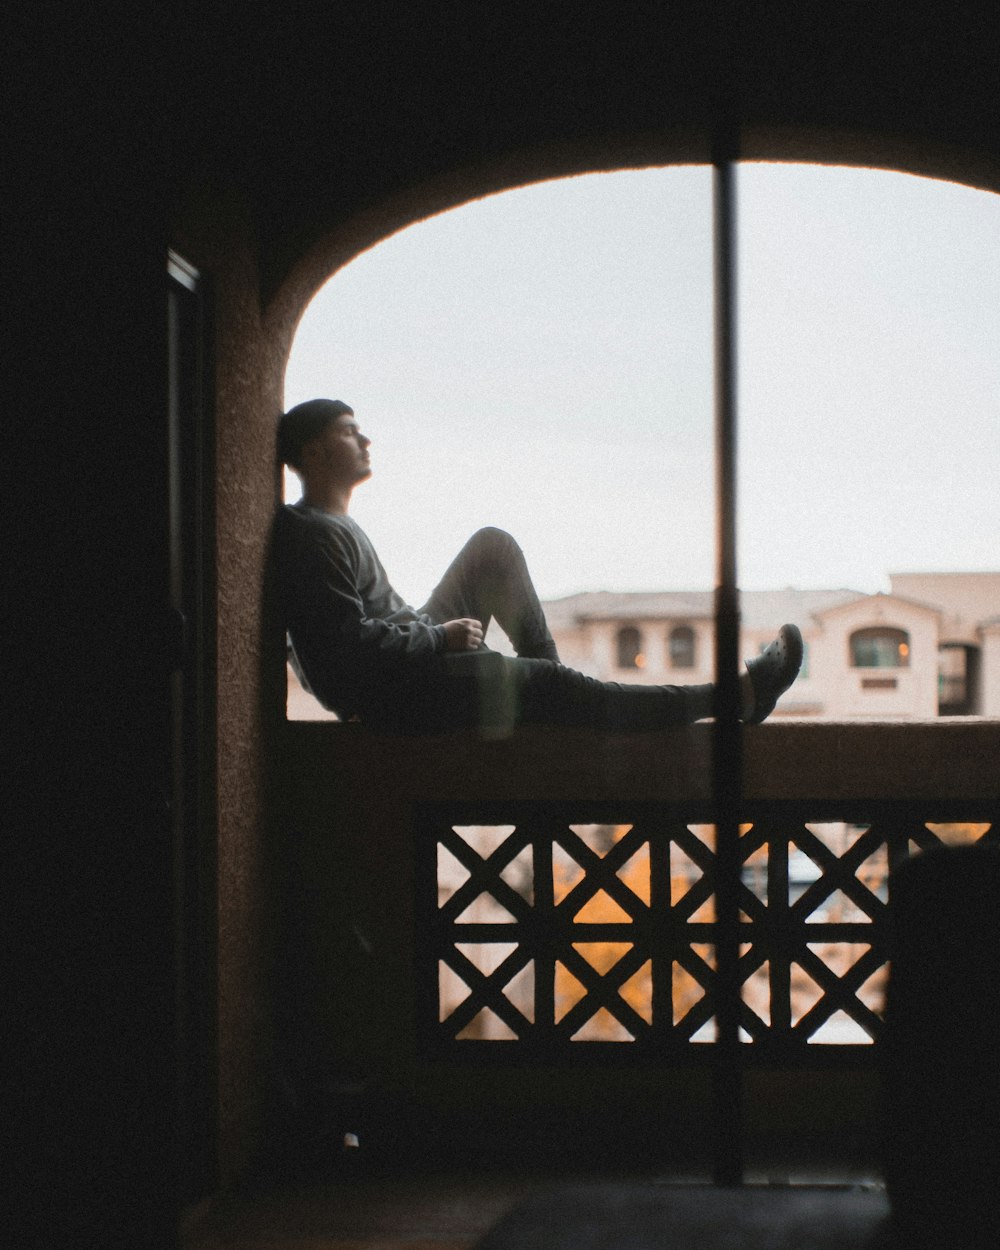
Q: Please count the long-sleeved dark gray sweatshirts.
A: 1